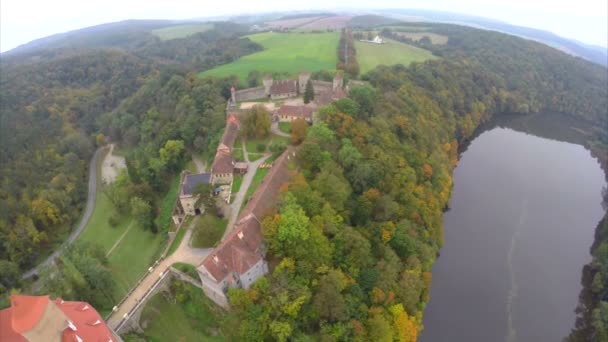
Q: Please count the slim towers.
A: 4